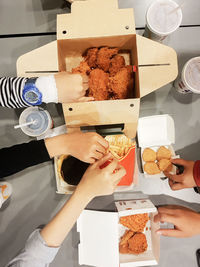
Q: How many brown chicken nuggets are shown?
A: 4